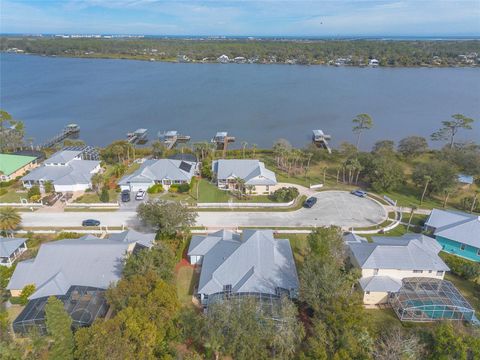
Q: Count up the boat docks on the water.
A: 5